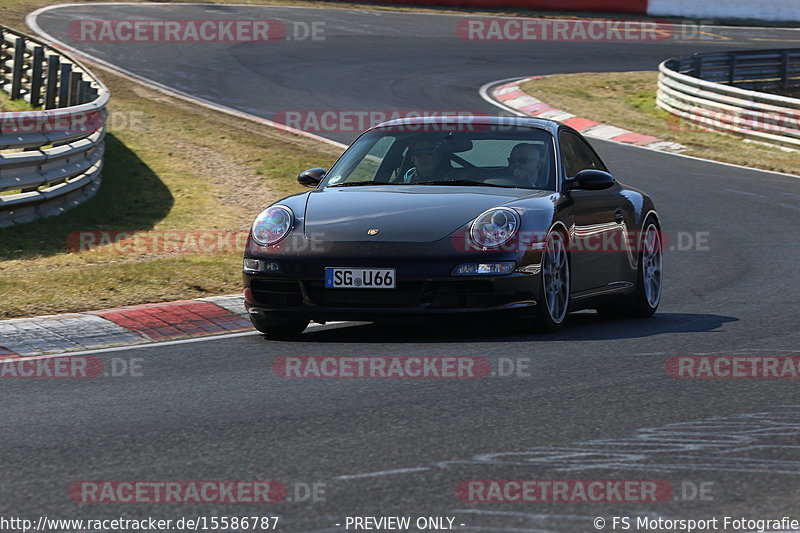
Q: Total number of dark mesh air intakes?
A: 3